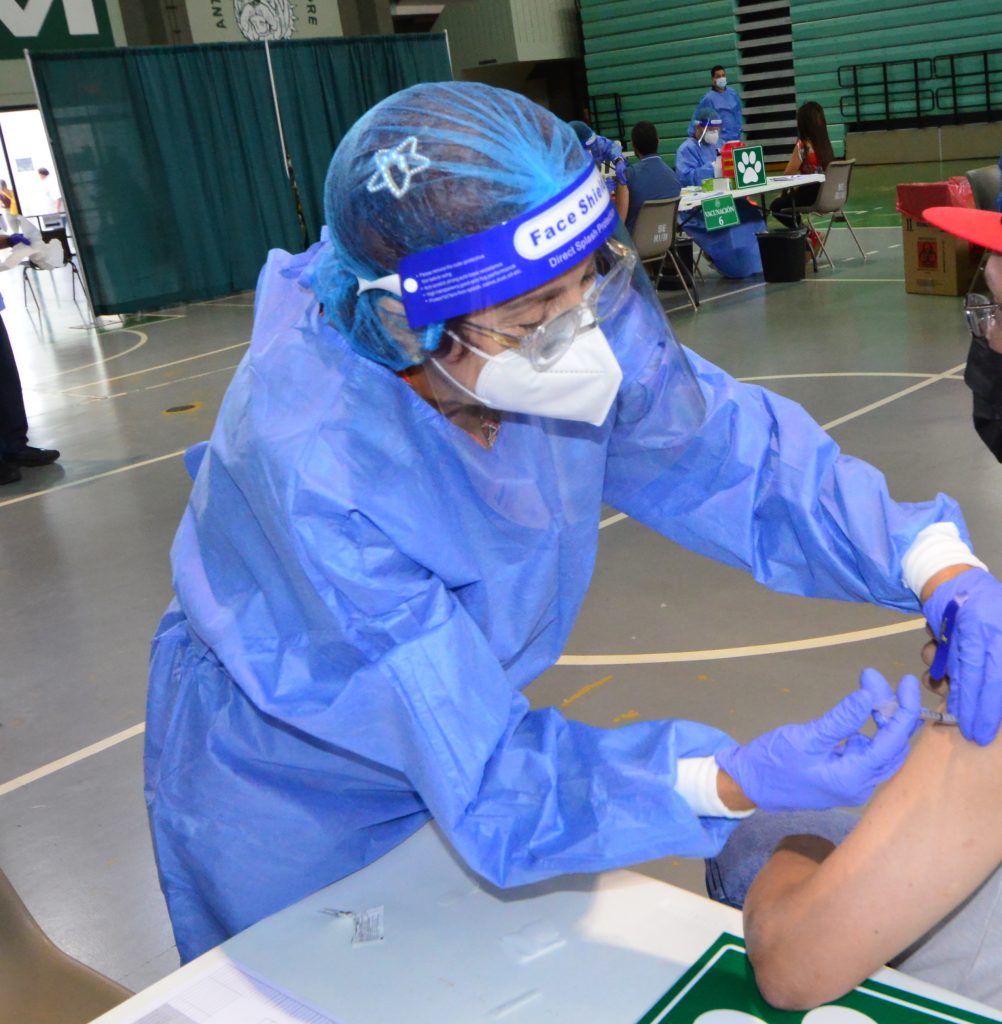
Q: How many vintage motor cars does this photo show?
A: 0